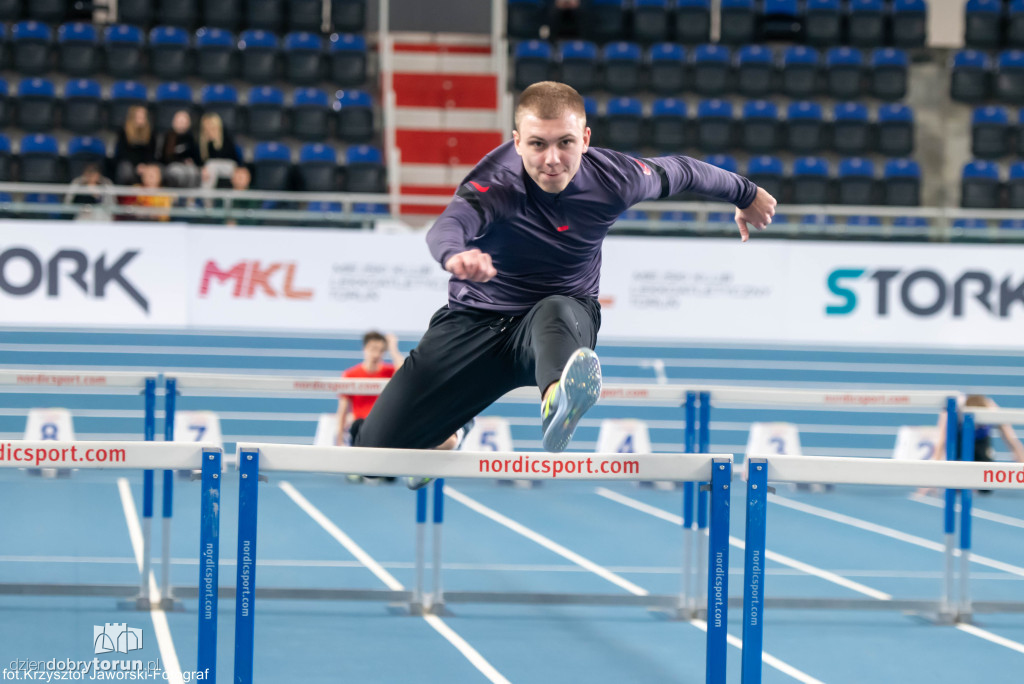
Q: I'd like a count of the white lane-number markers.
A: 7